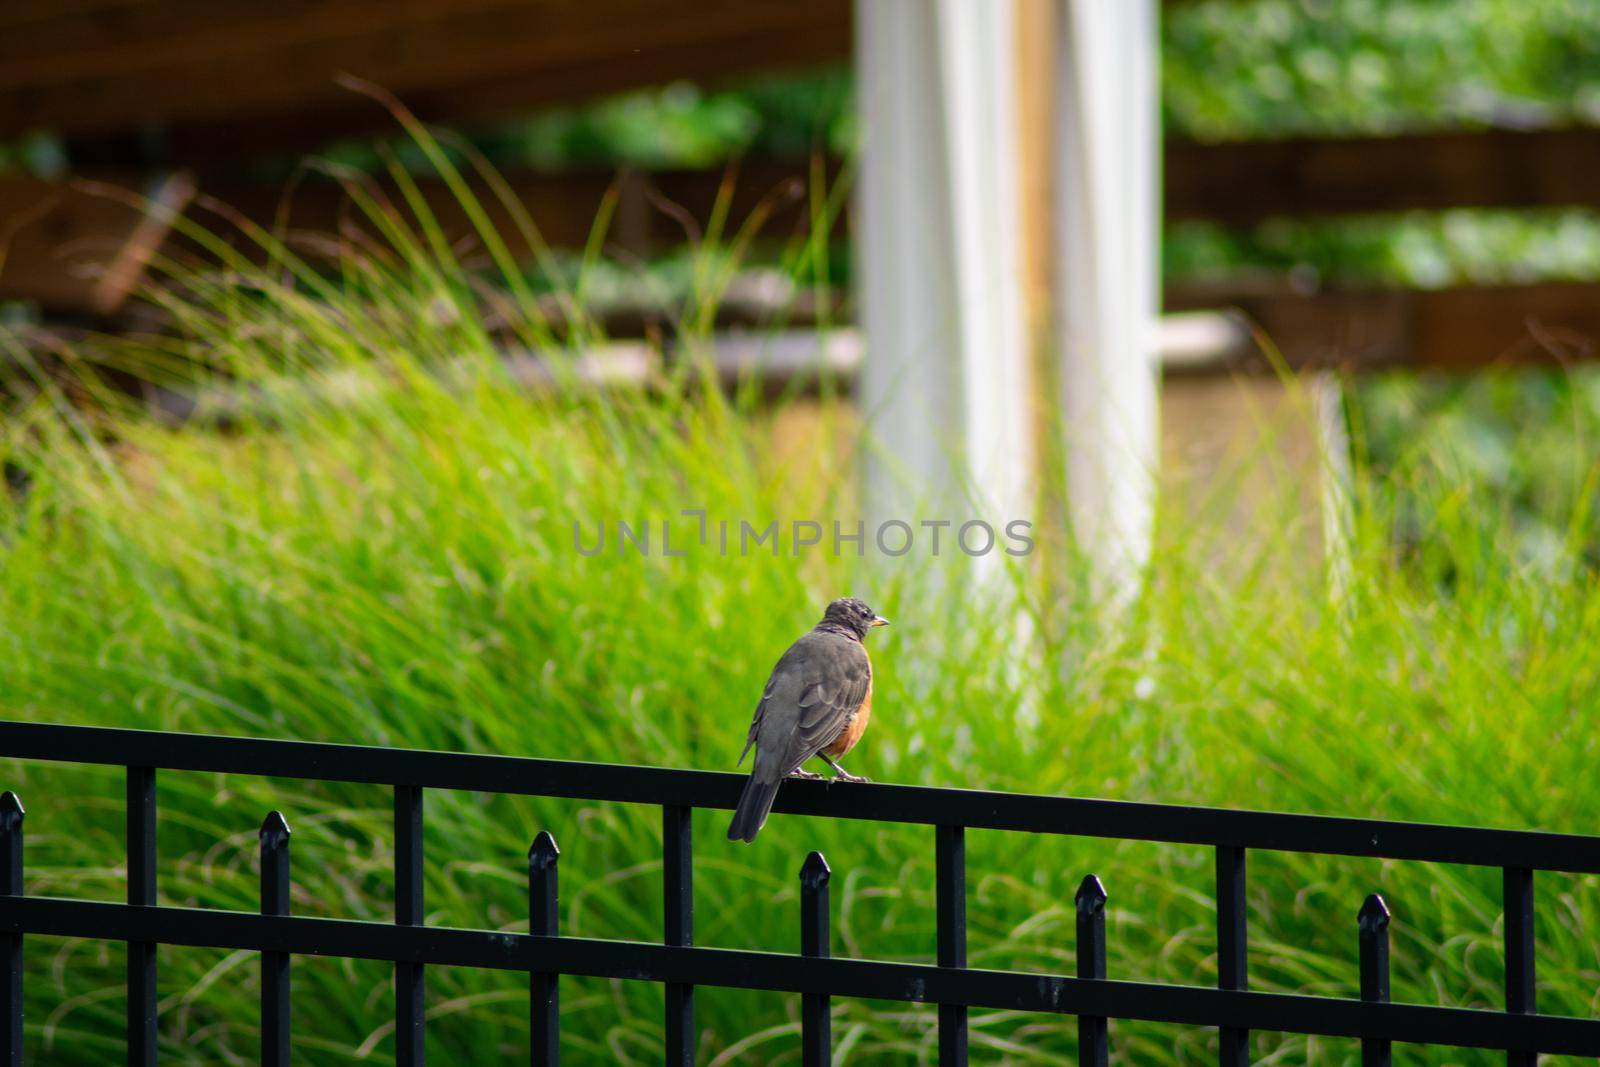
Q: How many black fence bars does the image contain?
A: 12